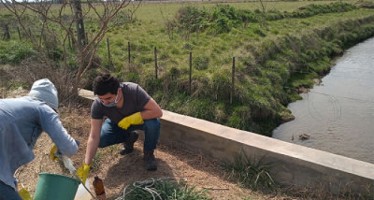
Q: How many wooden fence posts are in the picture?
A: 5